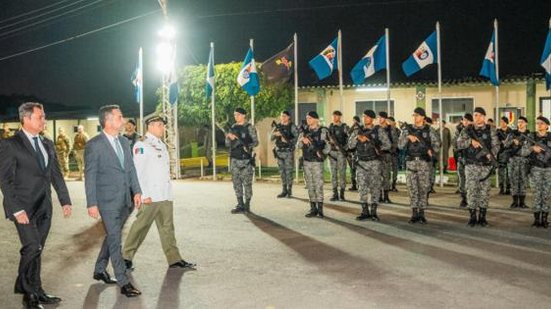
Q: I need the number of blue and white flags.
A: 9